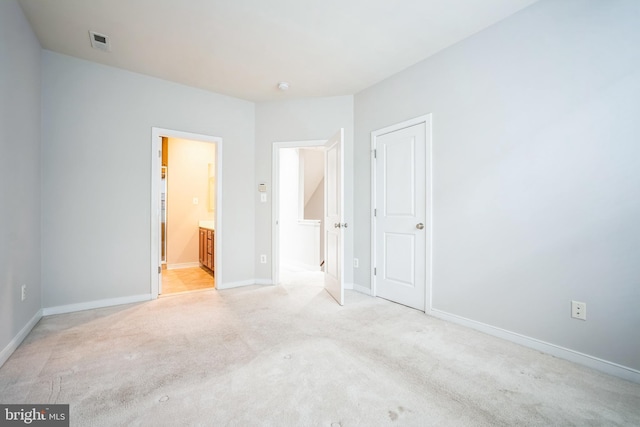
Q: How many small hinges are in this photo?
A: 5